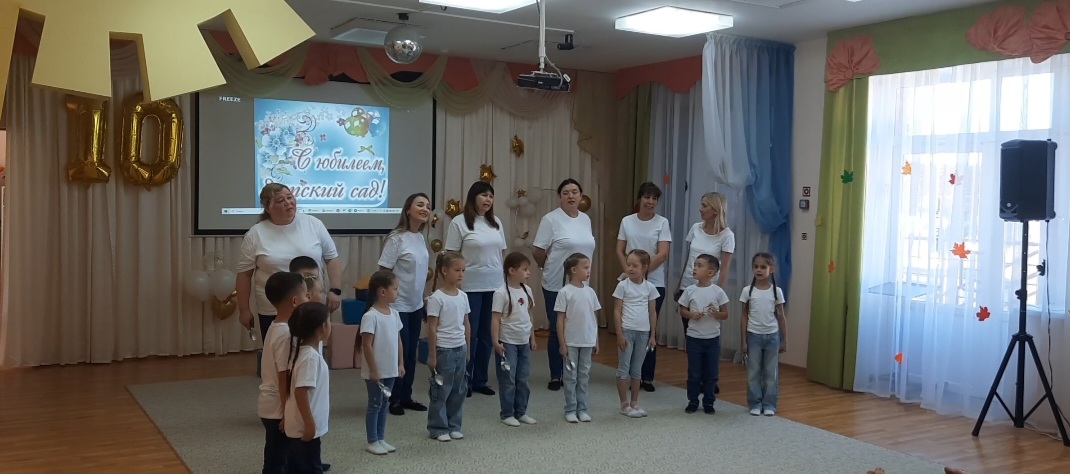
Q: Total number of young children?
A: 11